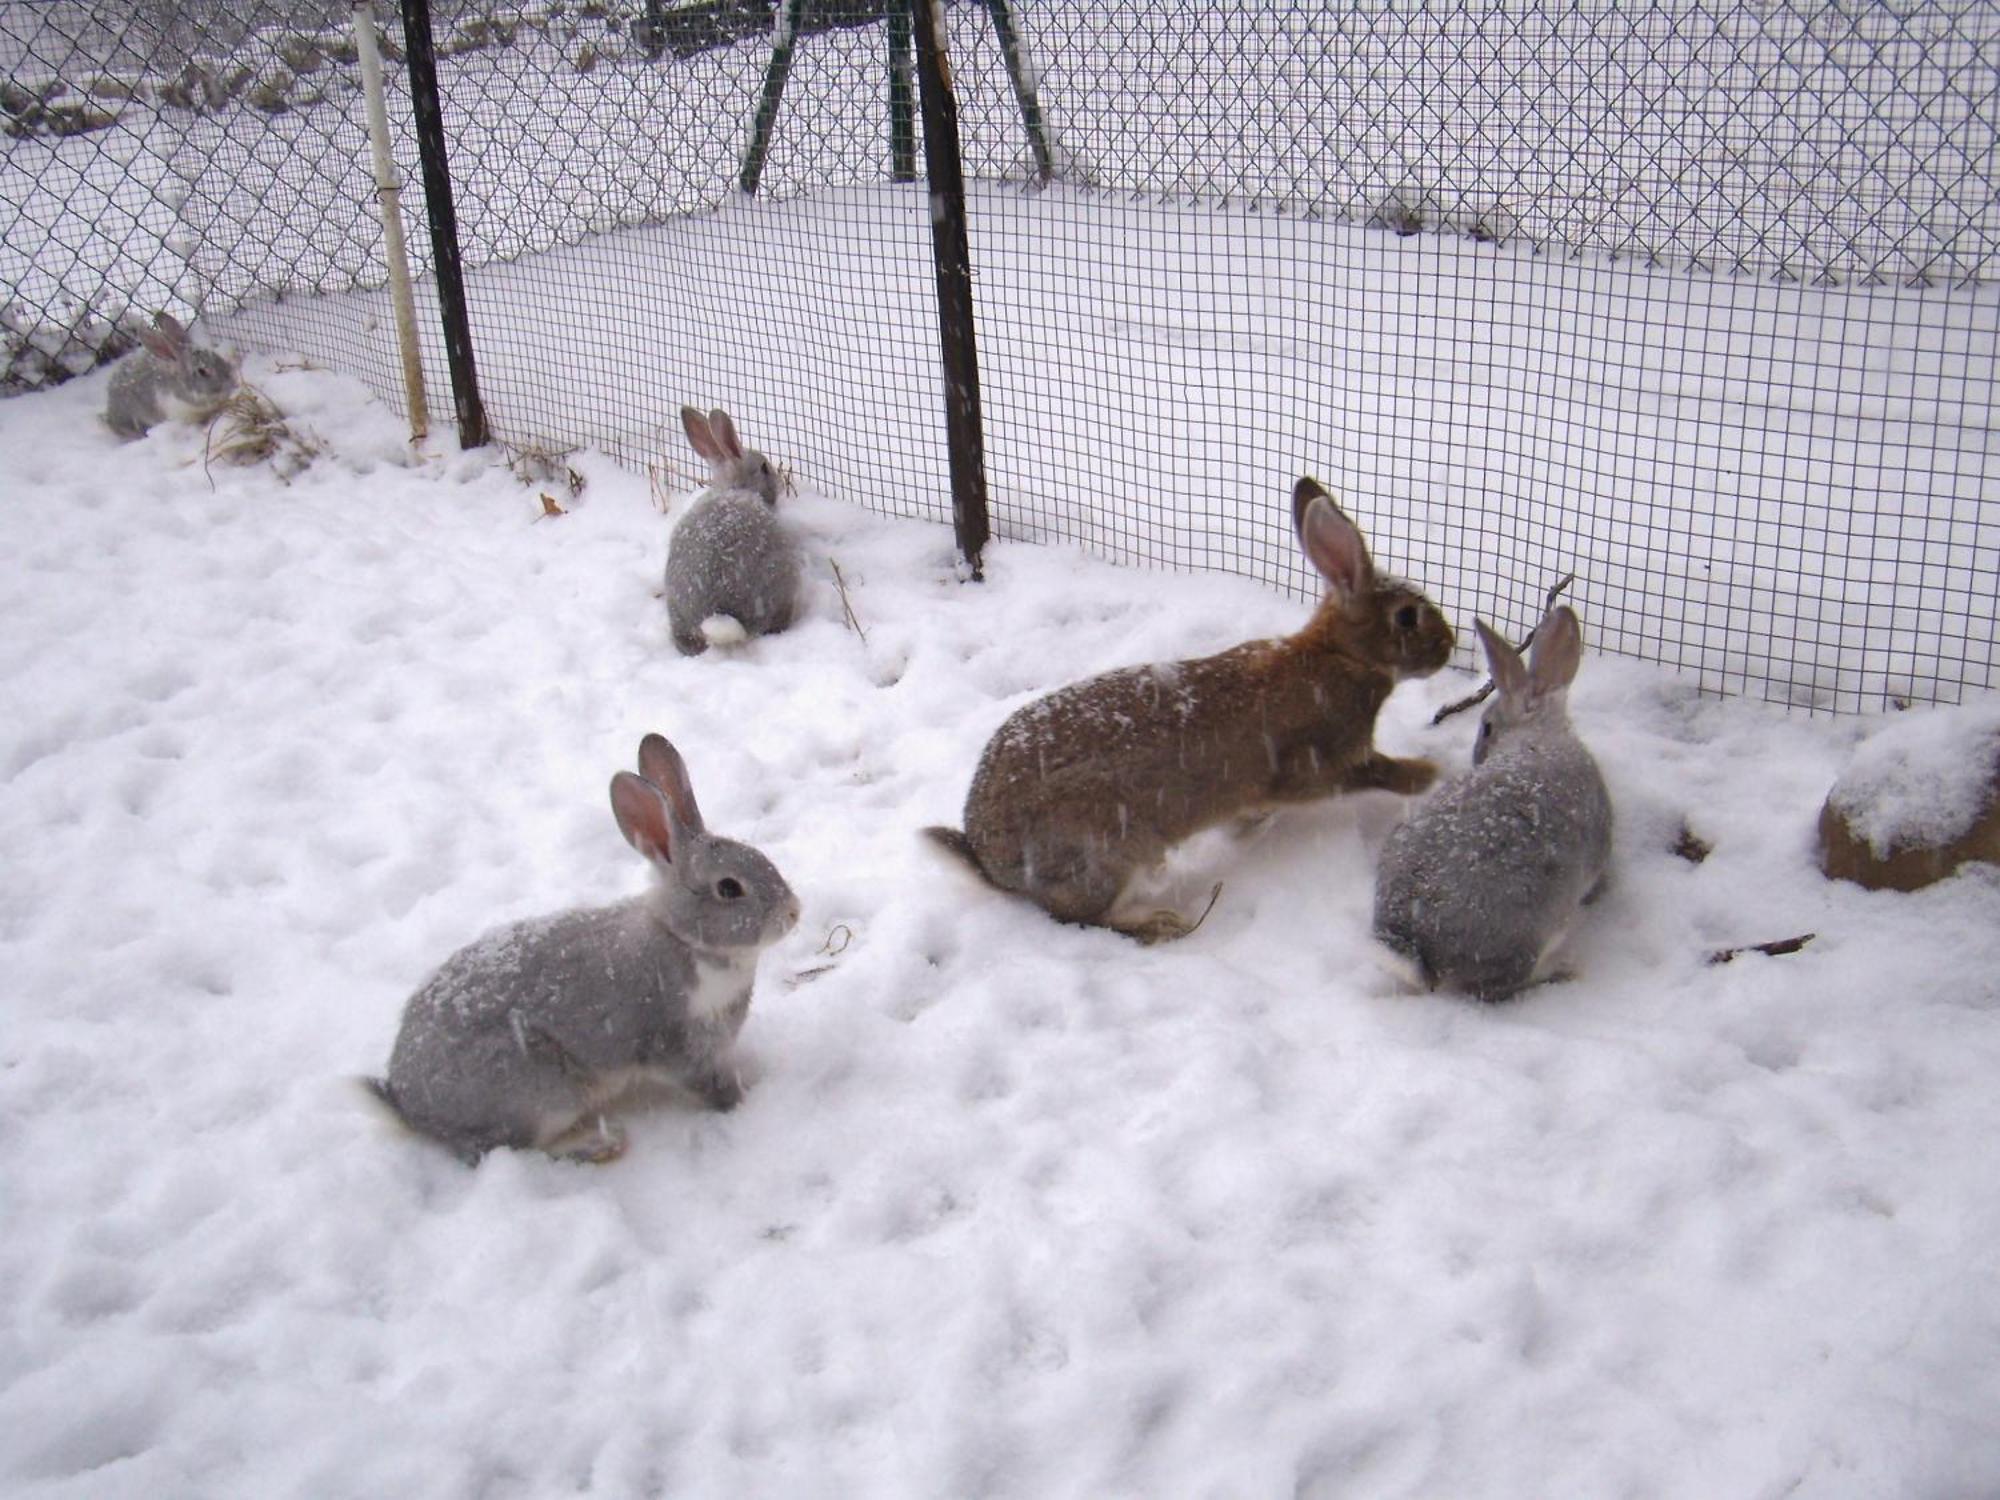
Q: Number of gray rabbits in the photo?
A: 4